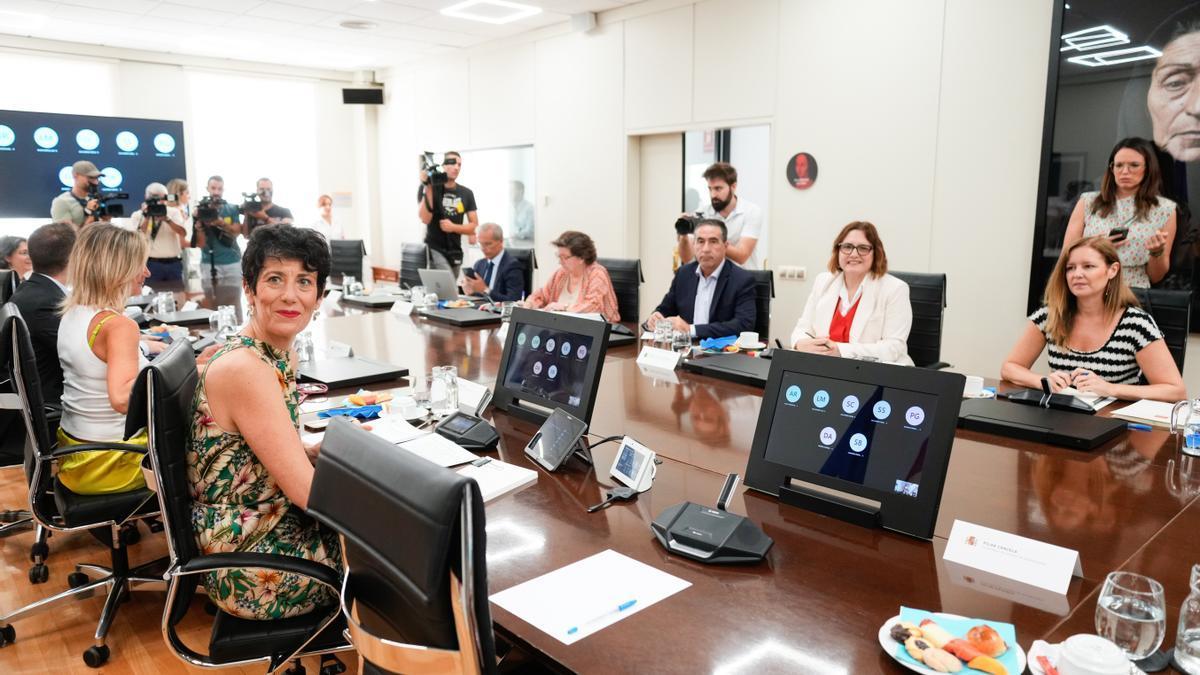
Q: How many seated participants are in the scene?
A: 9